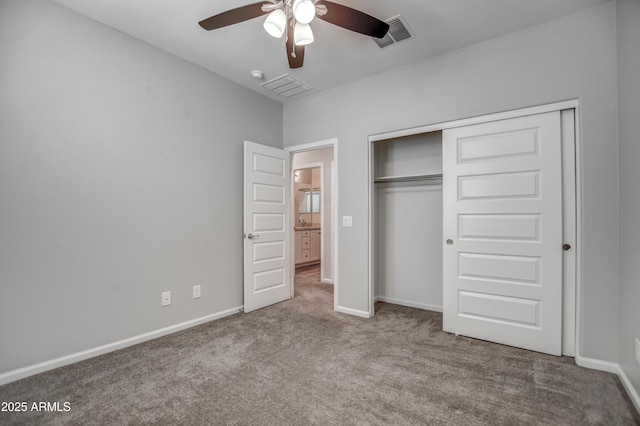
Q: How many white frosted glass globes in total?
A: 3